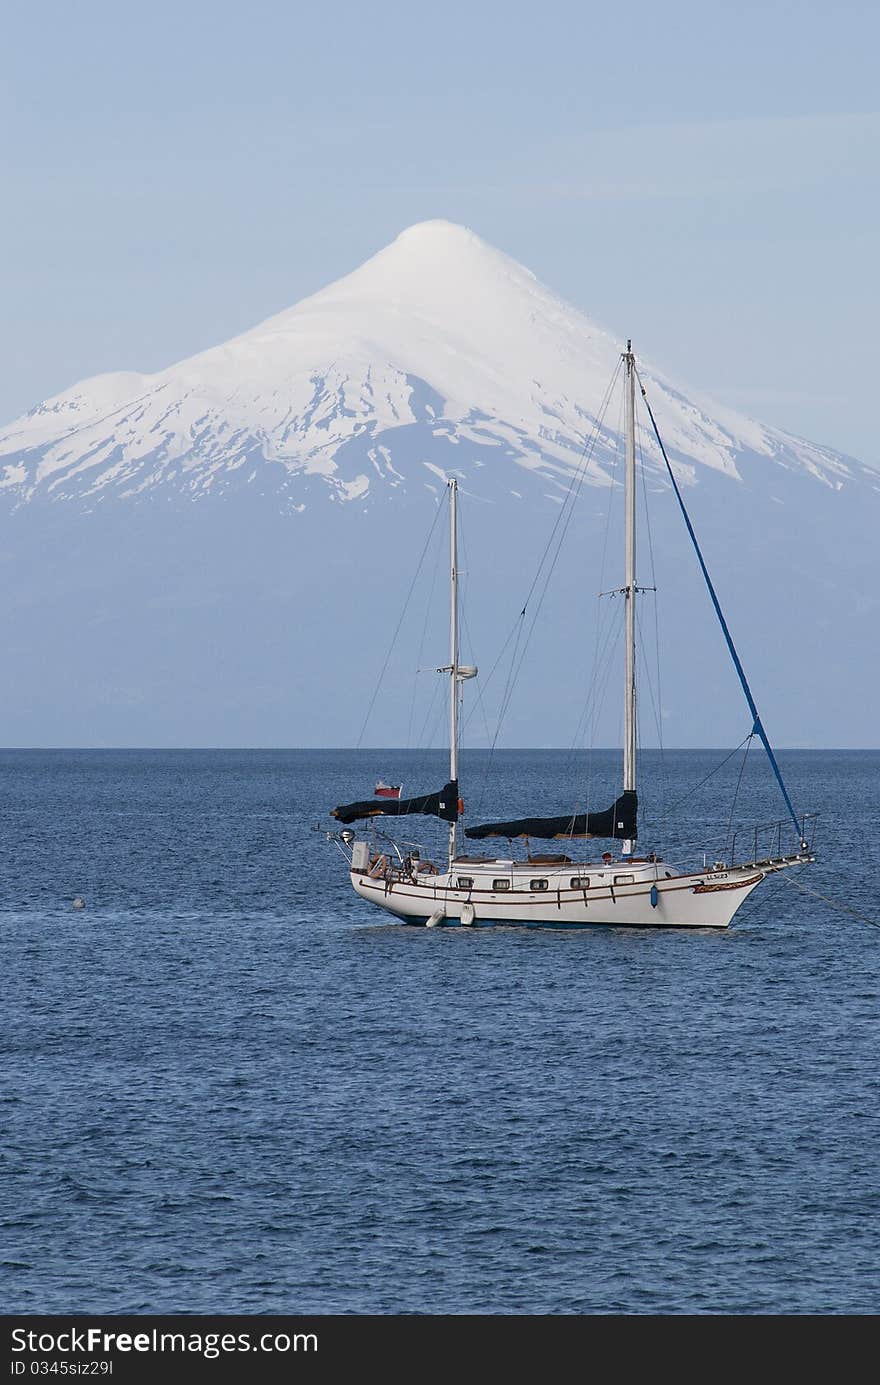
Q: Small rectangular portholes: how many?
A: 5